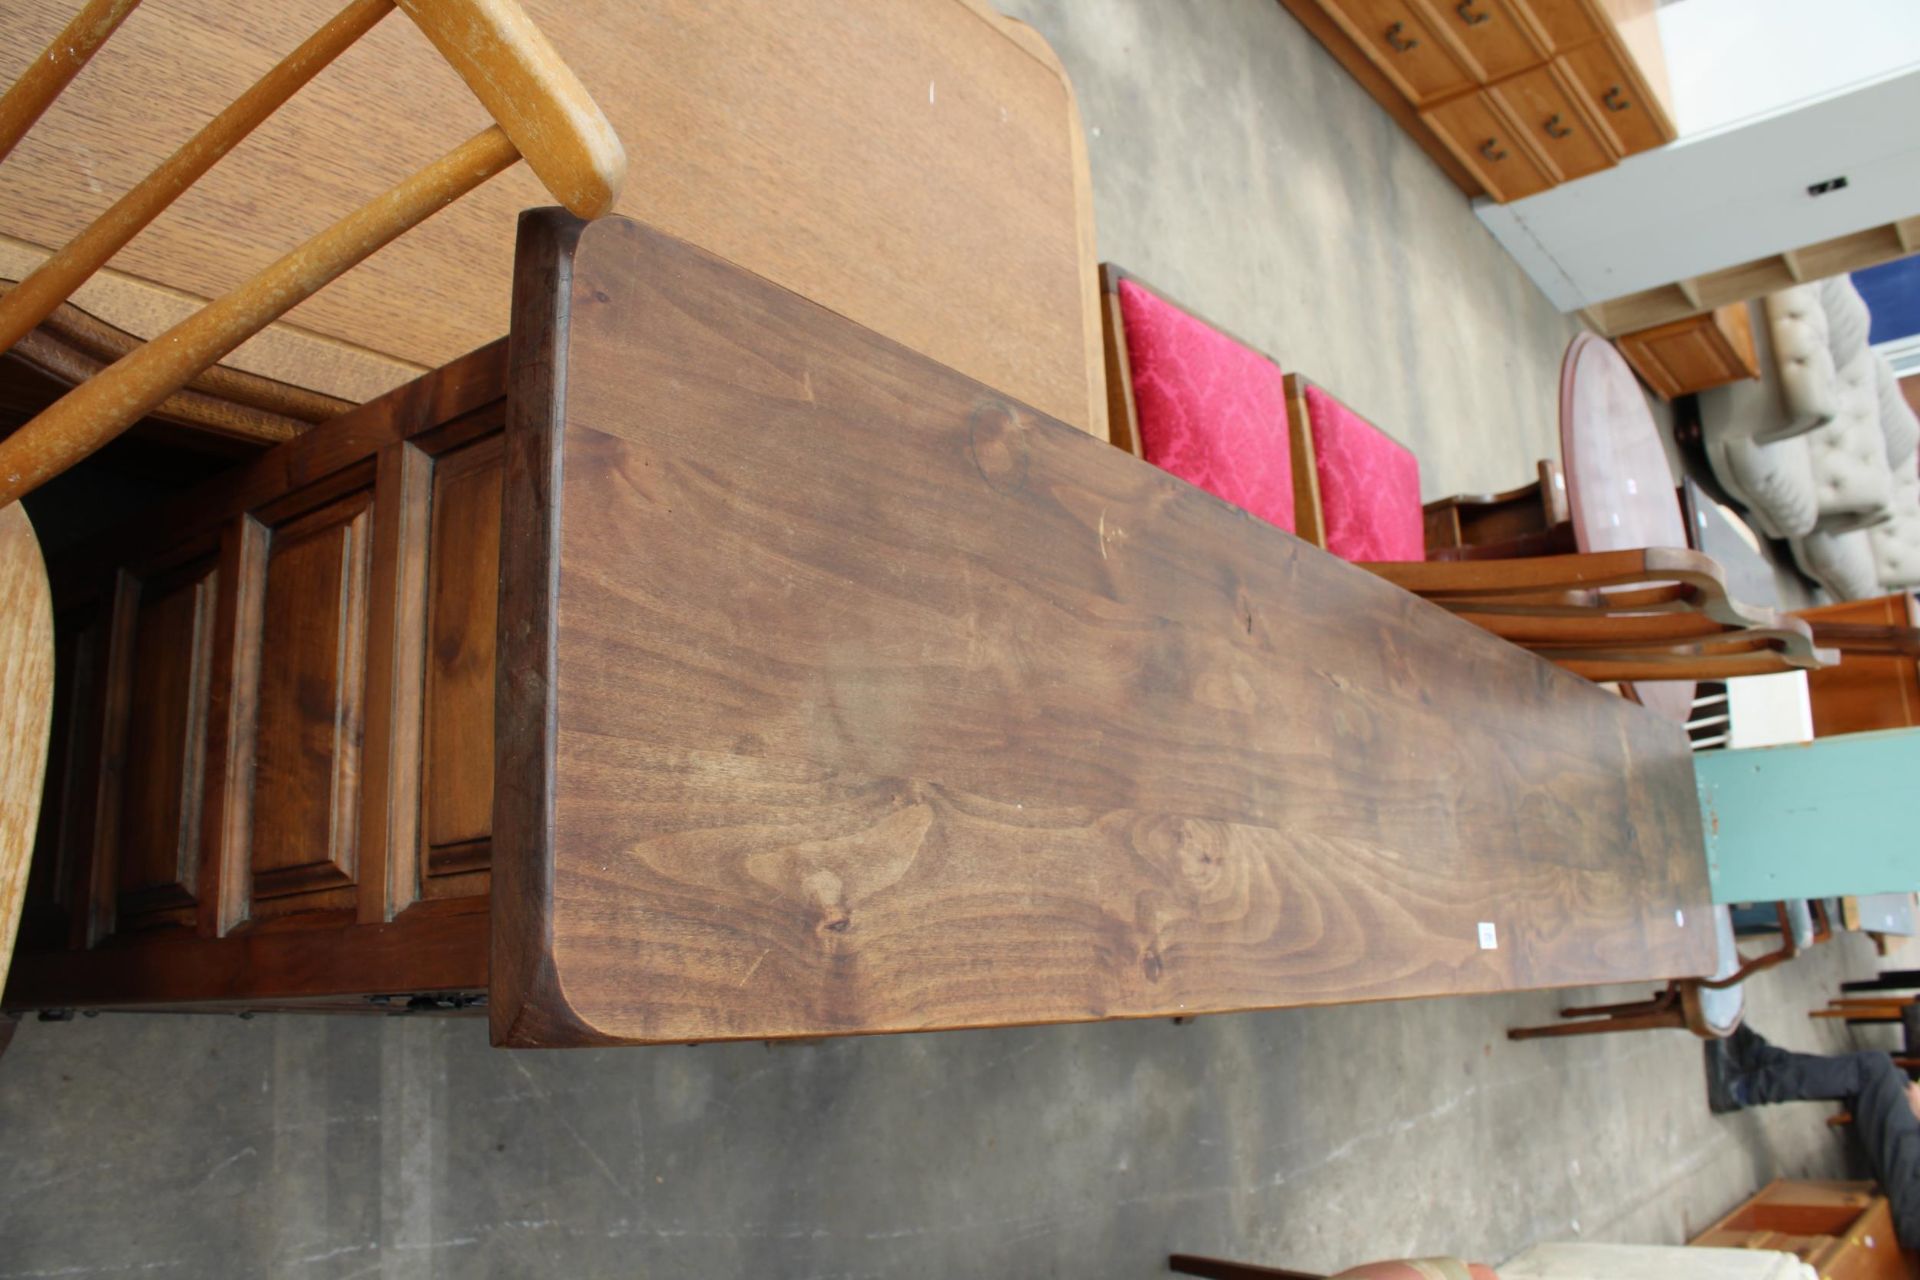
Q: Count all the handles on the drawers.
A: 5